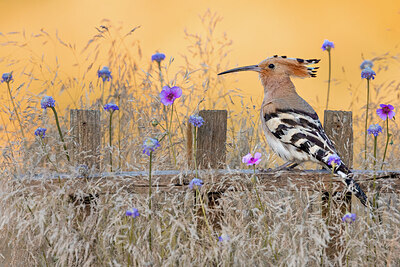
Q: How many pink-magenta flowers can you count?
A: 3